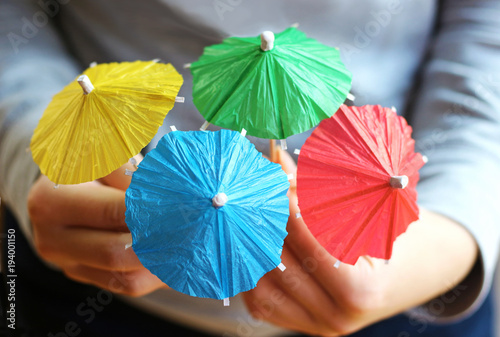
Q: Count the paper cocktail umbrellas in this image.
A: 4